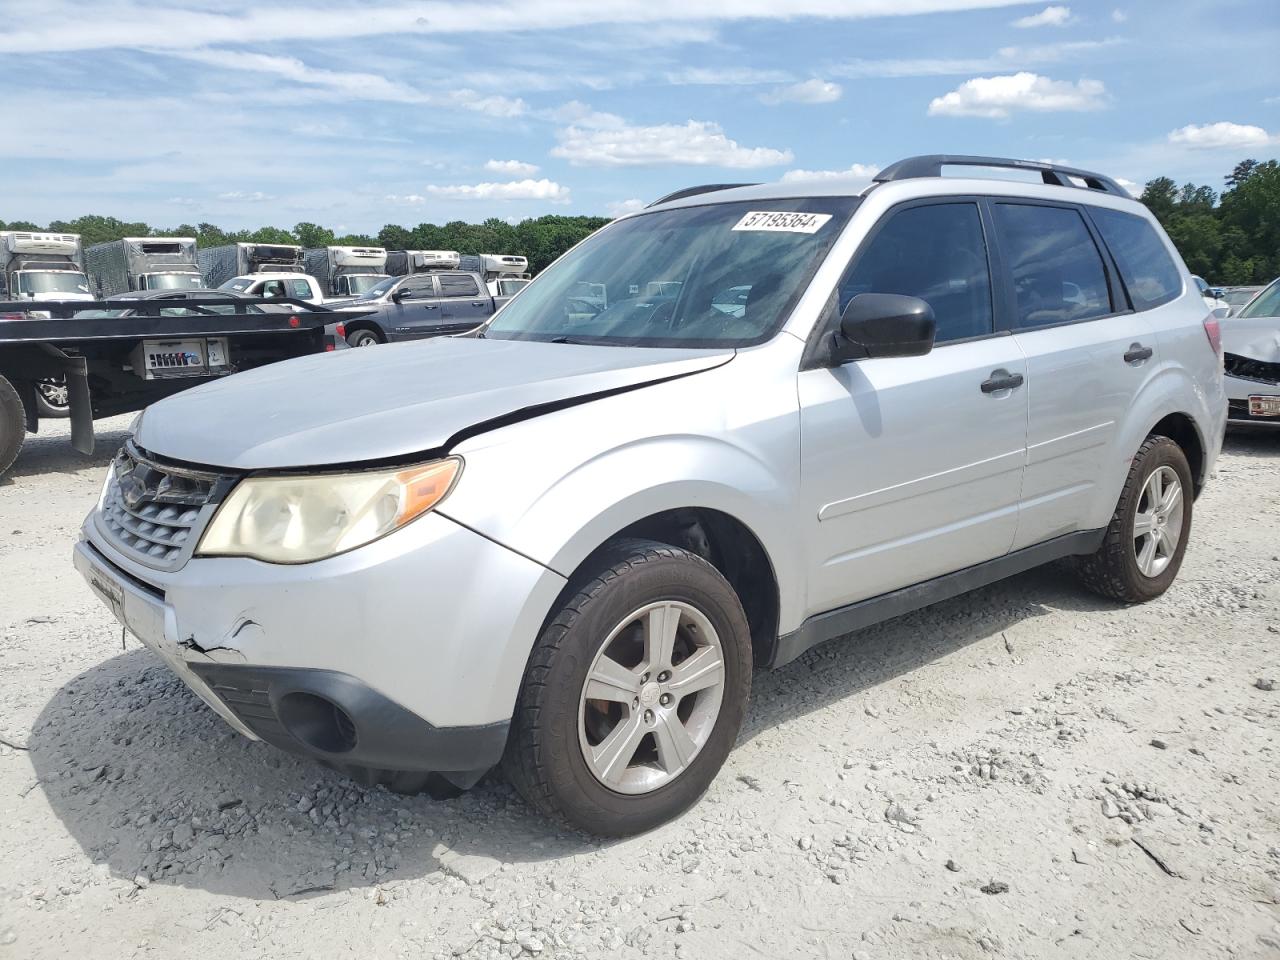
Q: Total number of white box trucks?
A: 6